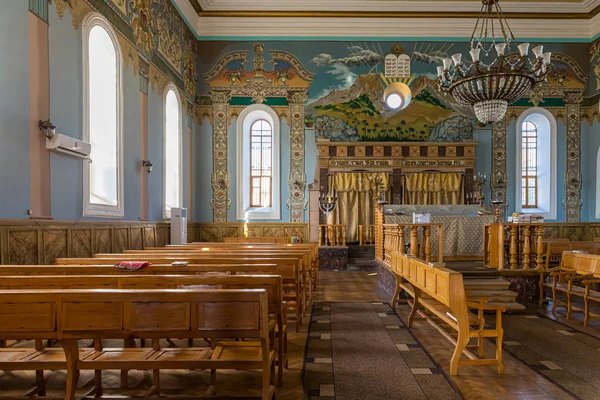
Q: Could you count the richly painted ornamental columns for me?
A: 4